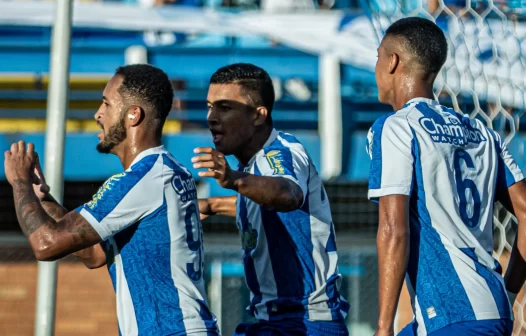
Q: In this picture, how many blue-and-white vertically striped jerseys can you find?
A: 3